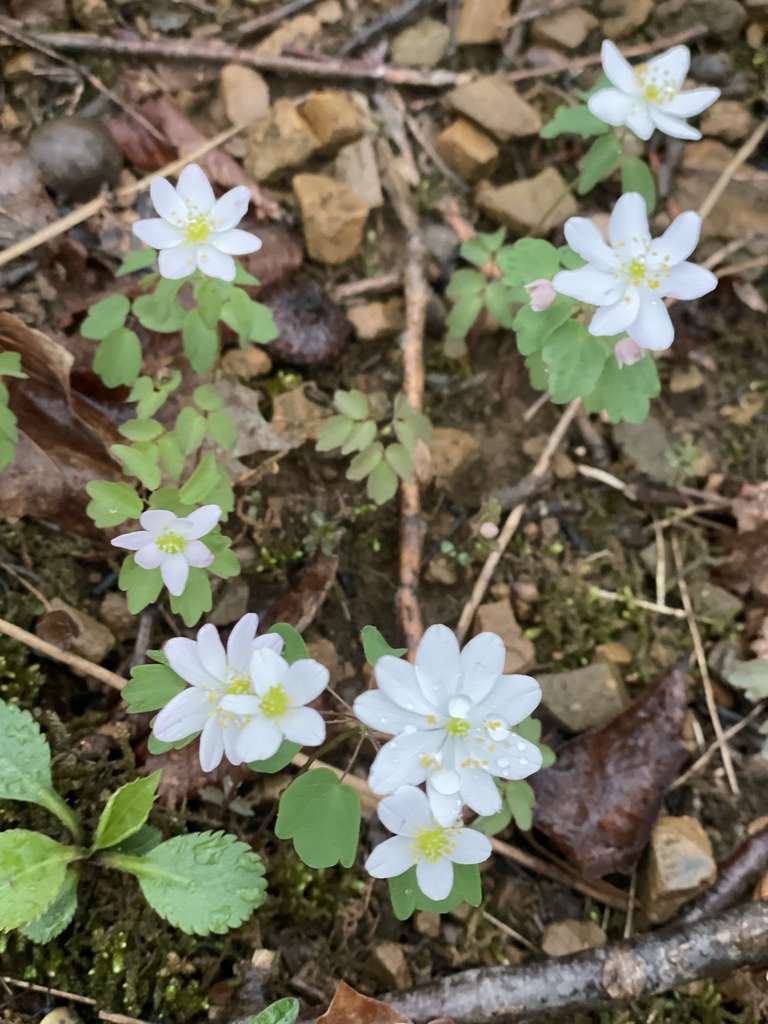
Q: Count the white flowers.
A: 8